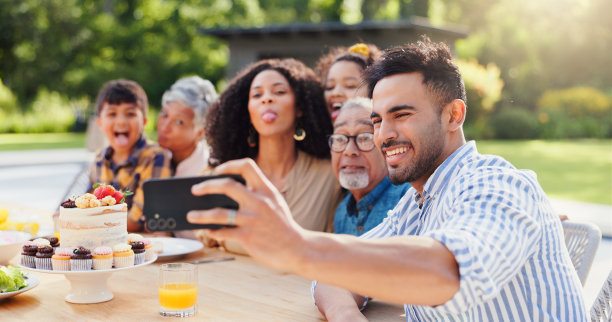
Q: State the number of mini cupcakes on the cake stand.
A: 12